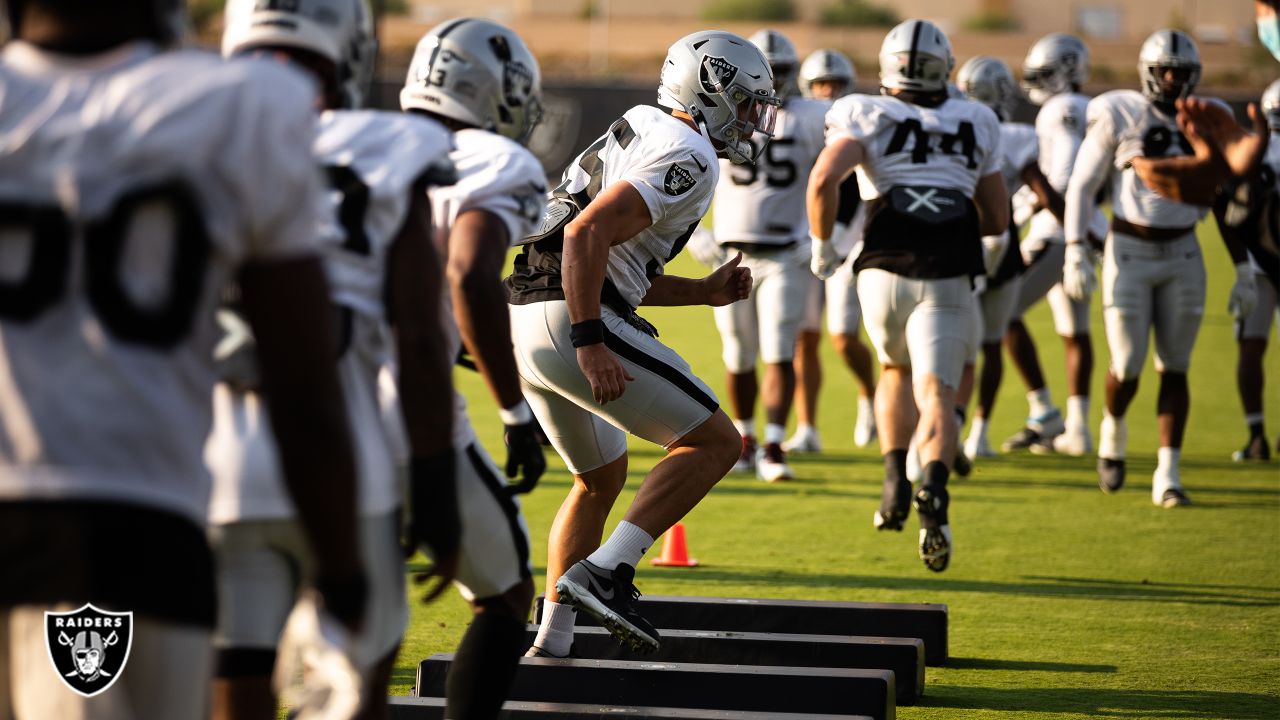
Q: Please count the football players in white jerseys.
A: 11